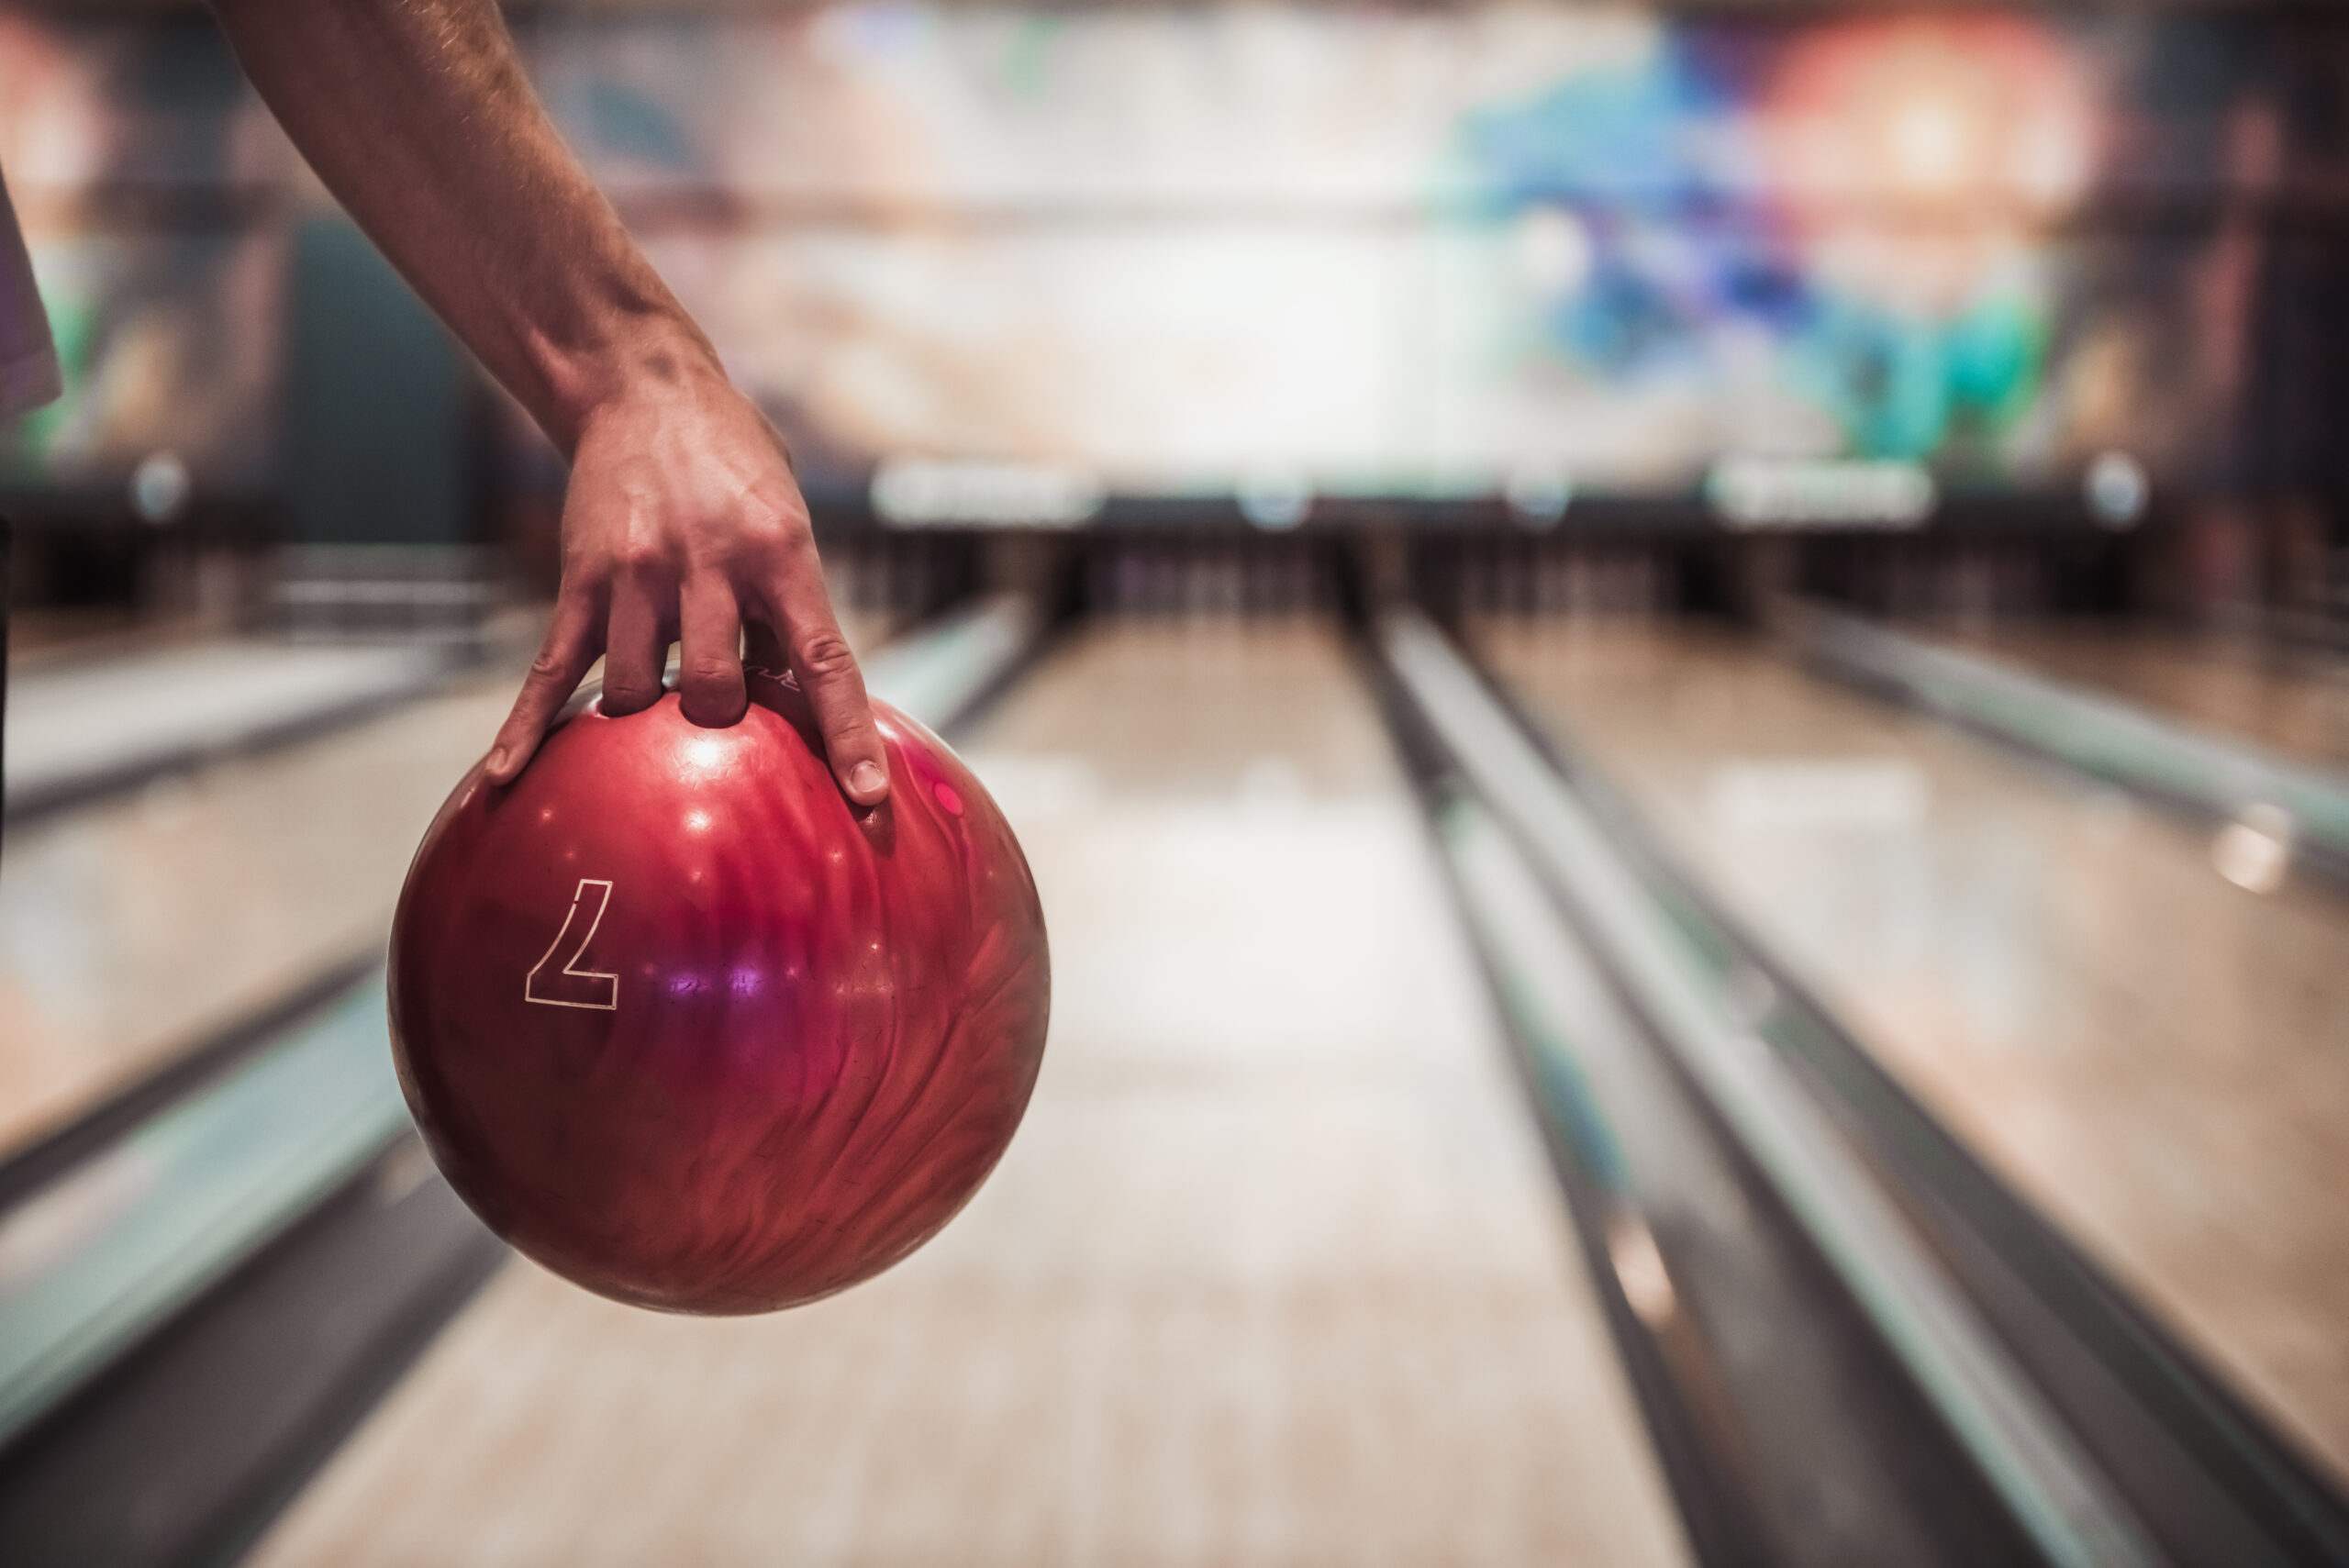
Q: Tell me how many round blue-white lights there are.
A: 4